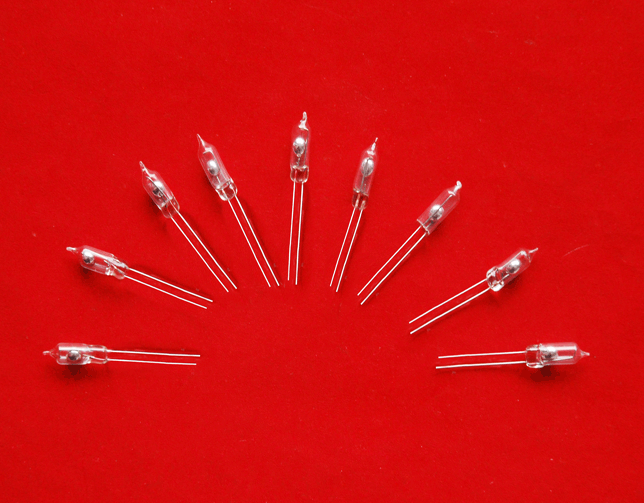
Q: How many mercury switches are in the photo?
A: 9